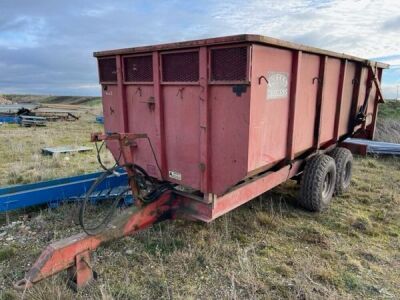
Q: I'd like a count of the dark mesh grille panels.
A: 4